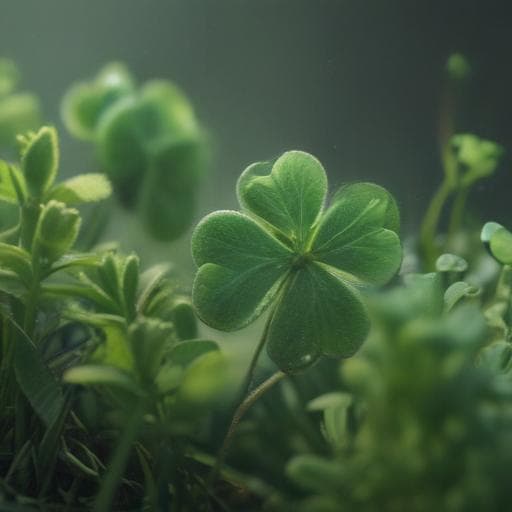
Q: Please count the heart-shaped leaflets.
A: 4